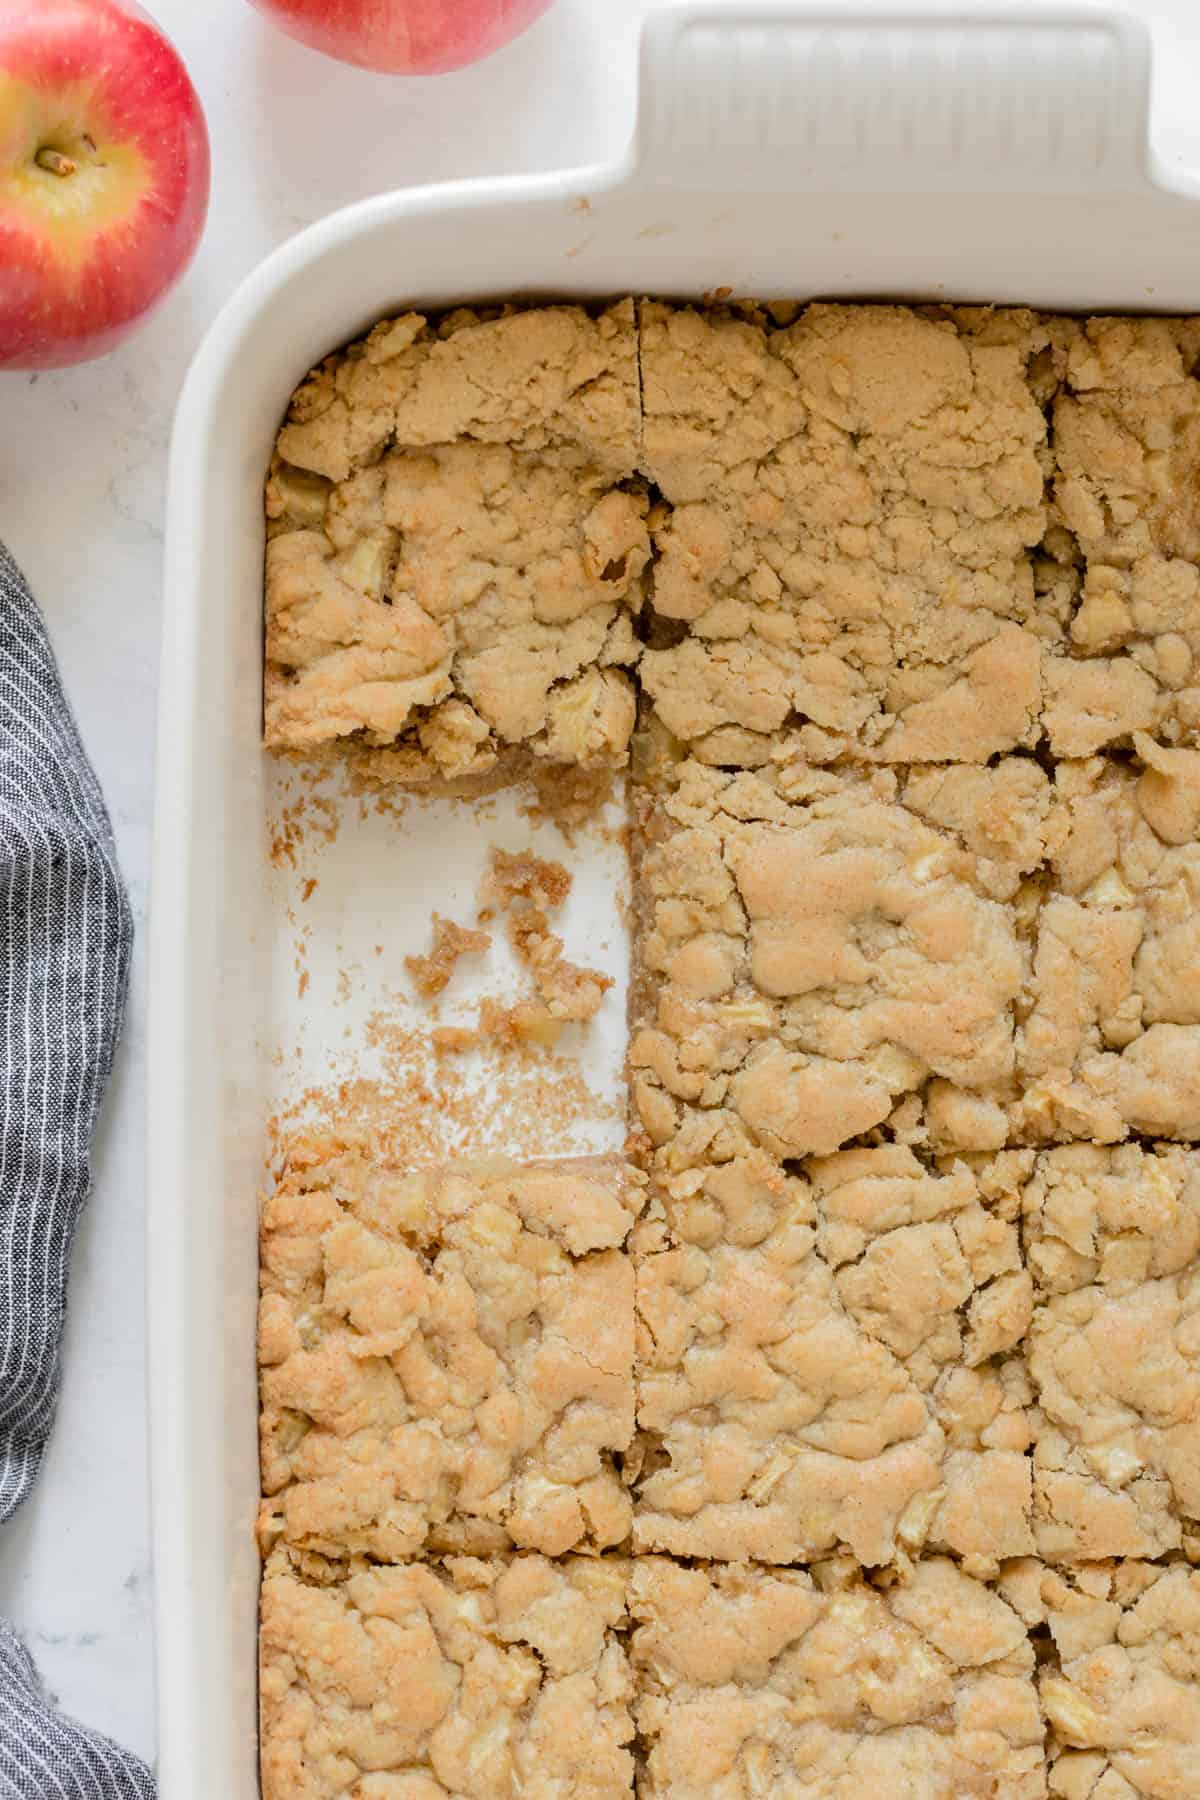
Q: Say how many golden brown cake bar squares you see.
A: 11